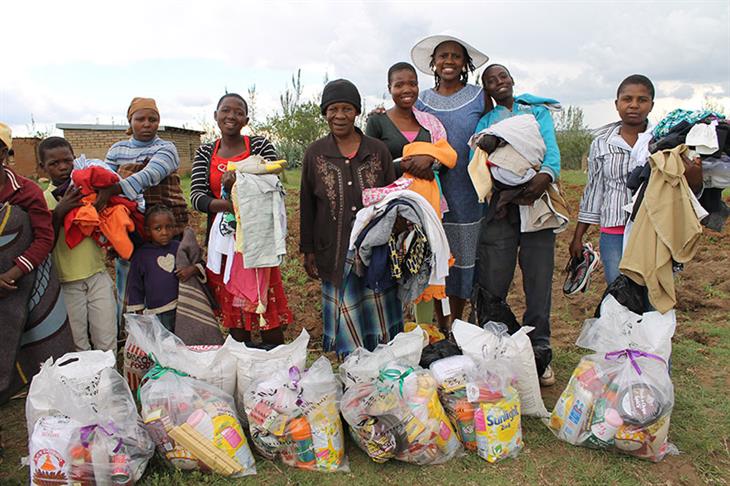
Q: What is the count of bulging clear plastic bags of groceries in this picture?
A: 6